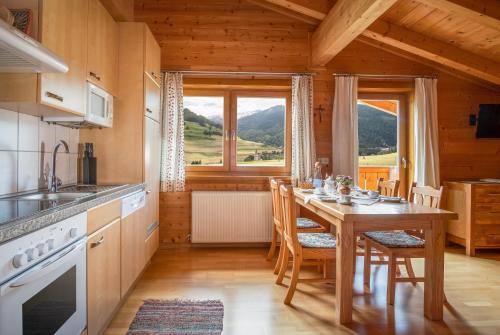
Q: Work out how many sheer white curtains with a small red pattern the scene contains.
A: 2